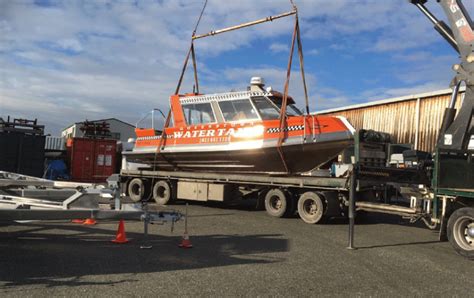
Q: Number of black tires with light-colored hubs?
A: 5